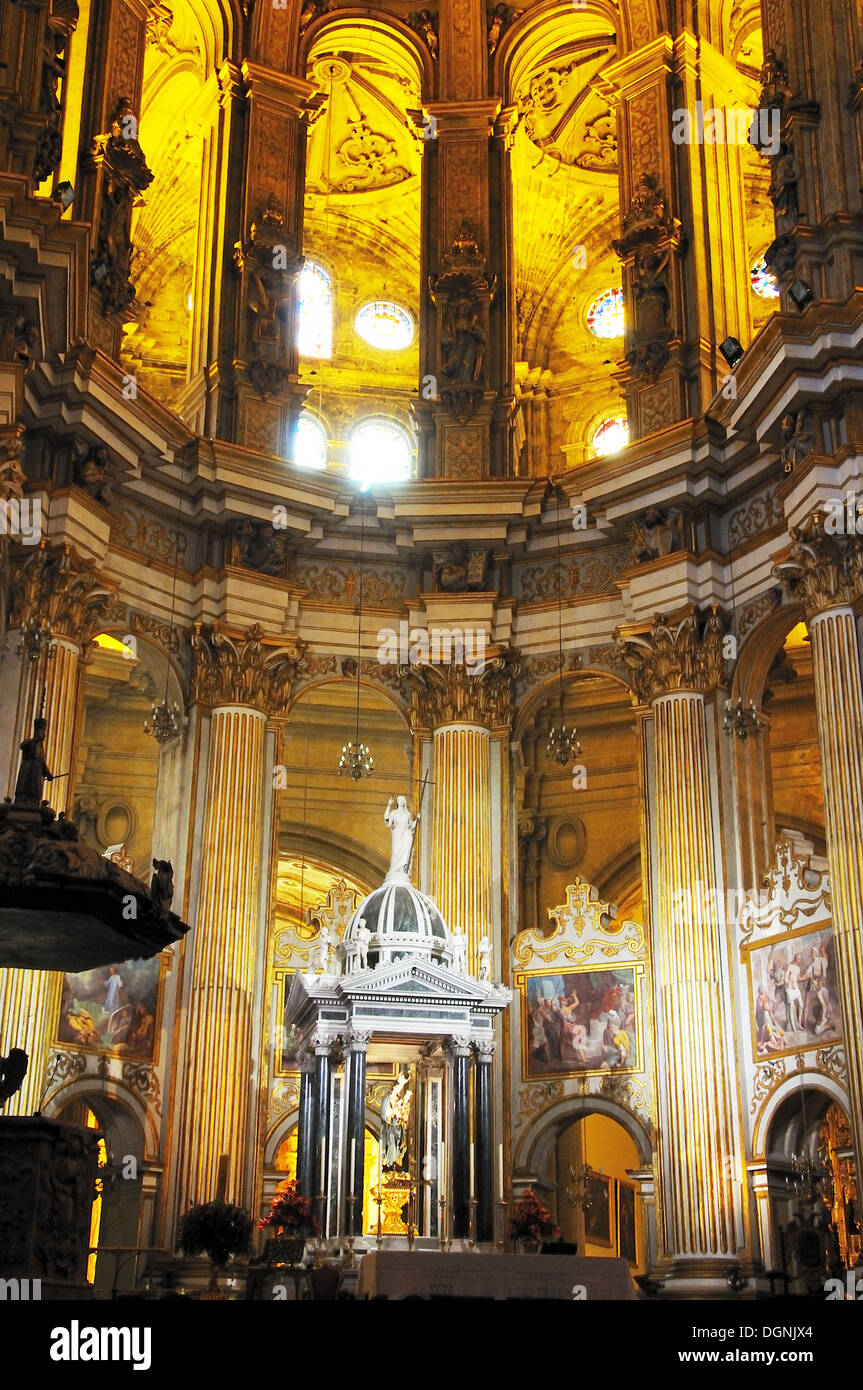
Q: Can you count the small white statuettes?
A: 4